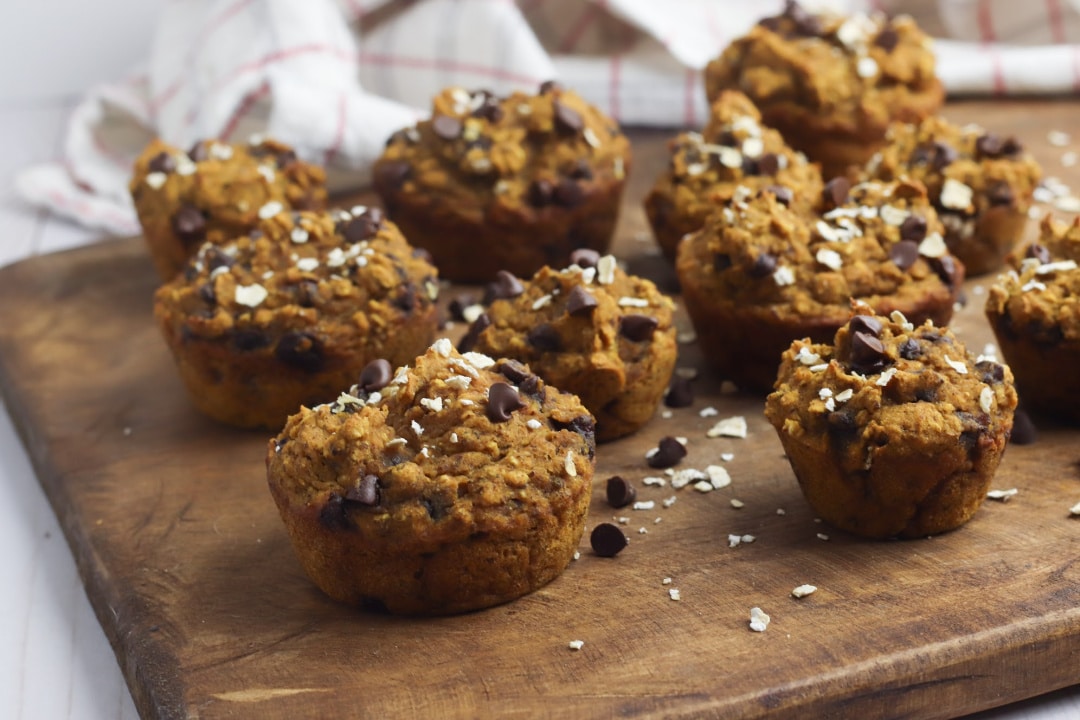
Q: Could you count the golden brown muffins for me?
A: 11